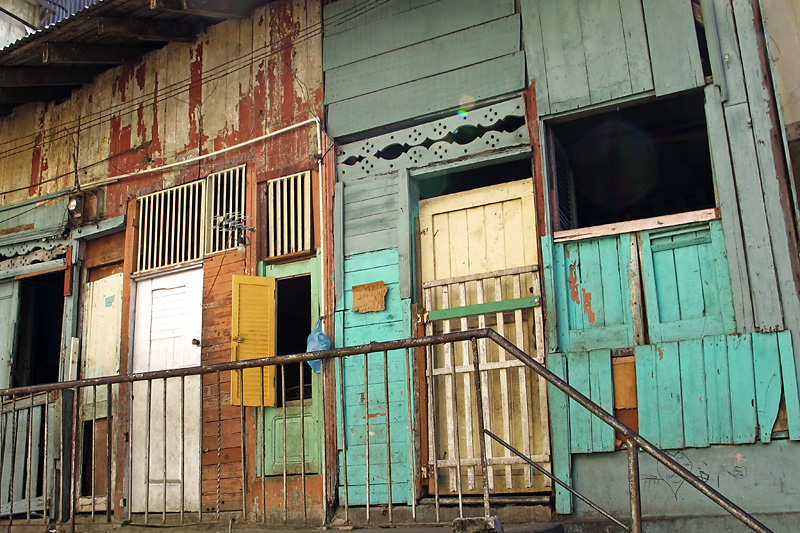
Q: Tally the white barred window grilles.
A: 3